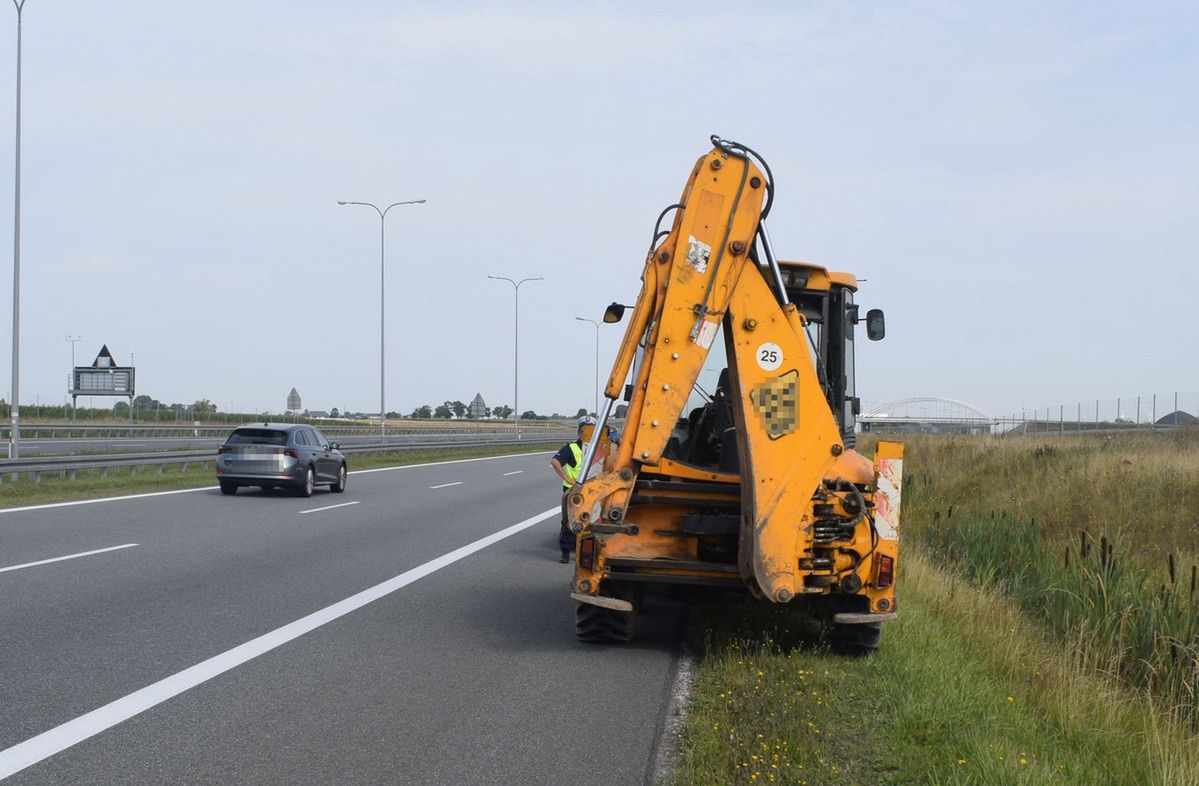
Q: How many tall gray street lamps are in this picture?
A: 4